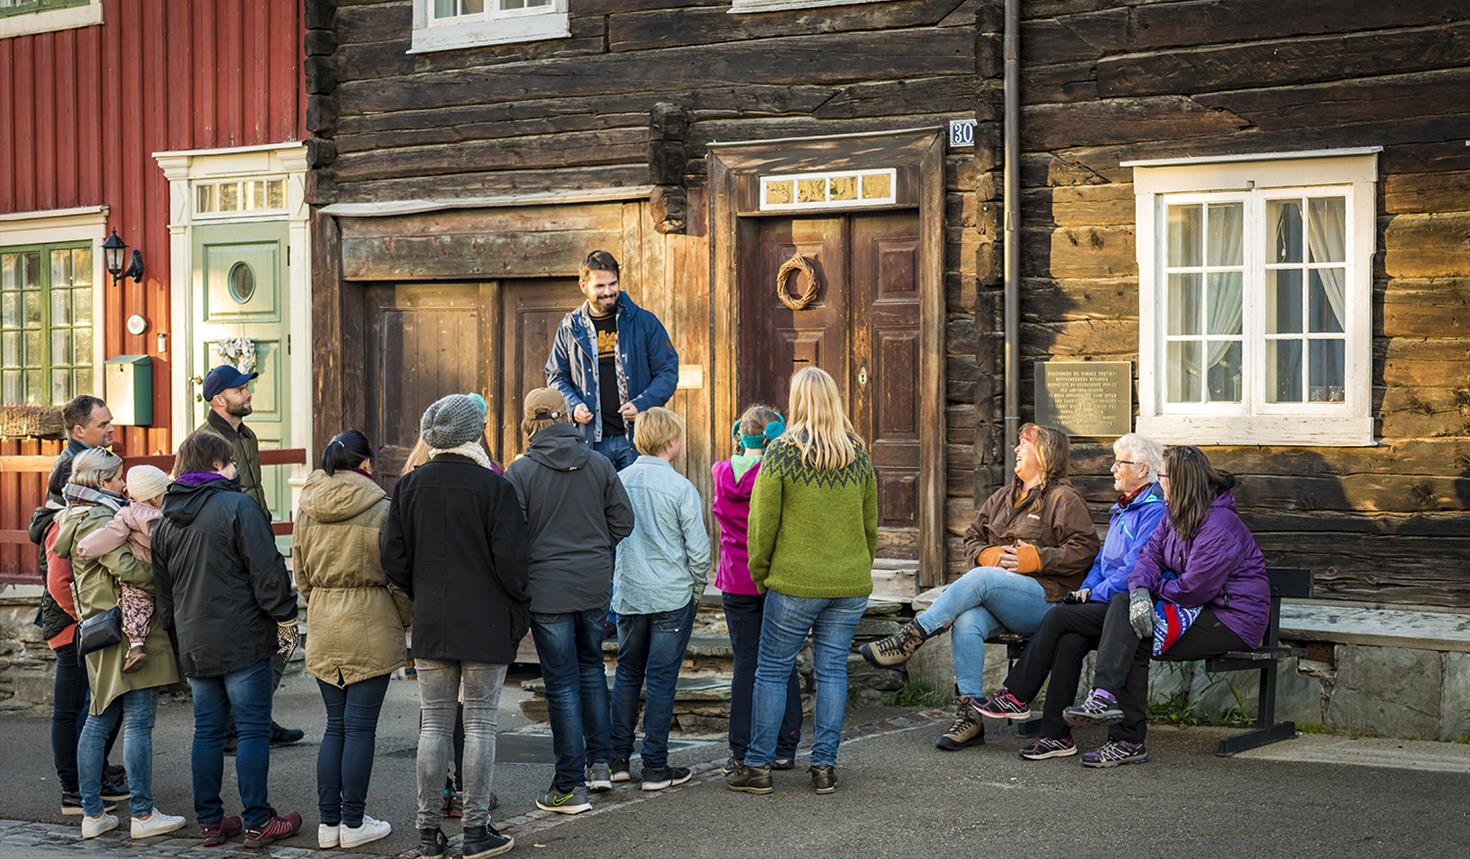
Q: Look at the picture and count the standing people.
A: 13